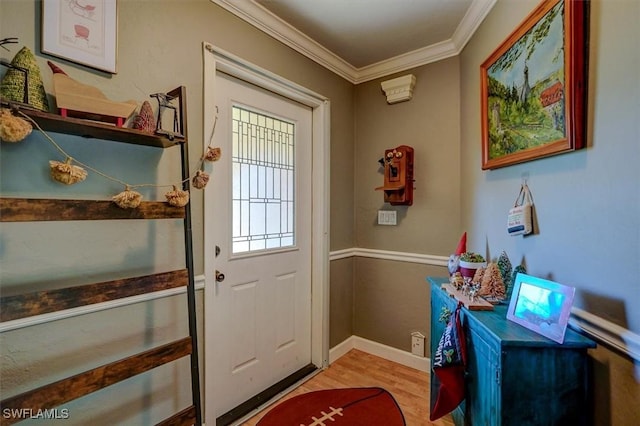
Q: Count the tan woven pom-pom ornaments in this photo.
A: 6